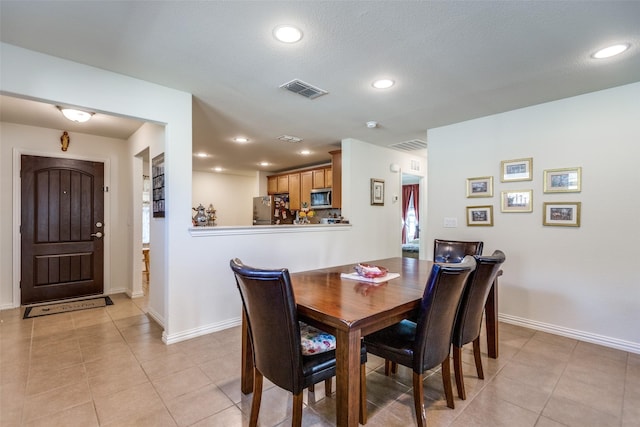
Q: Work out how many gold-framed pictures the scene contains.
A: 6